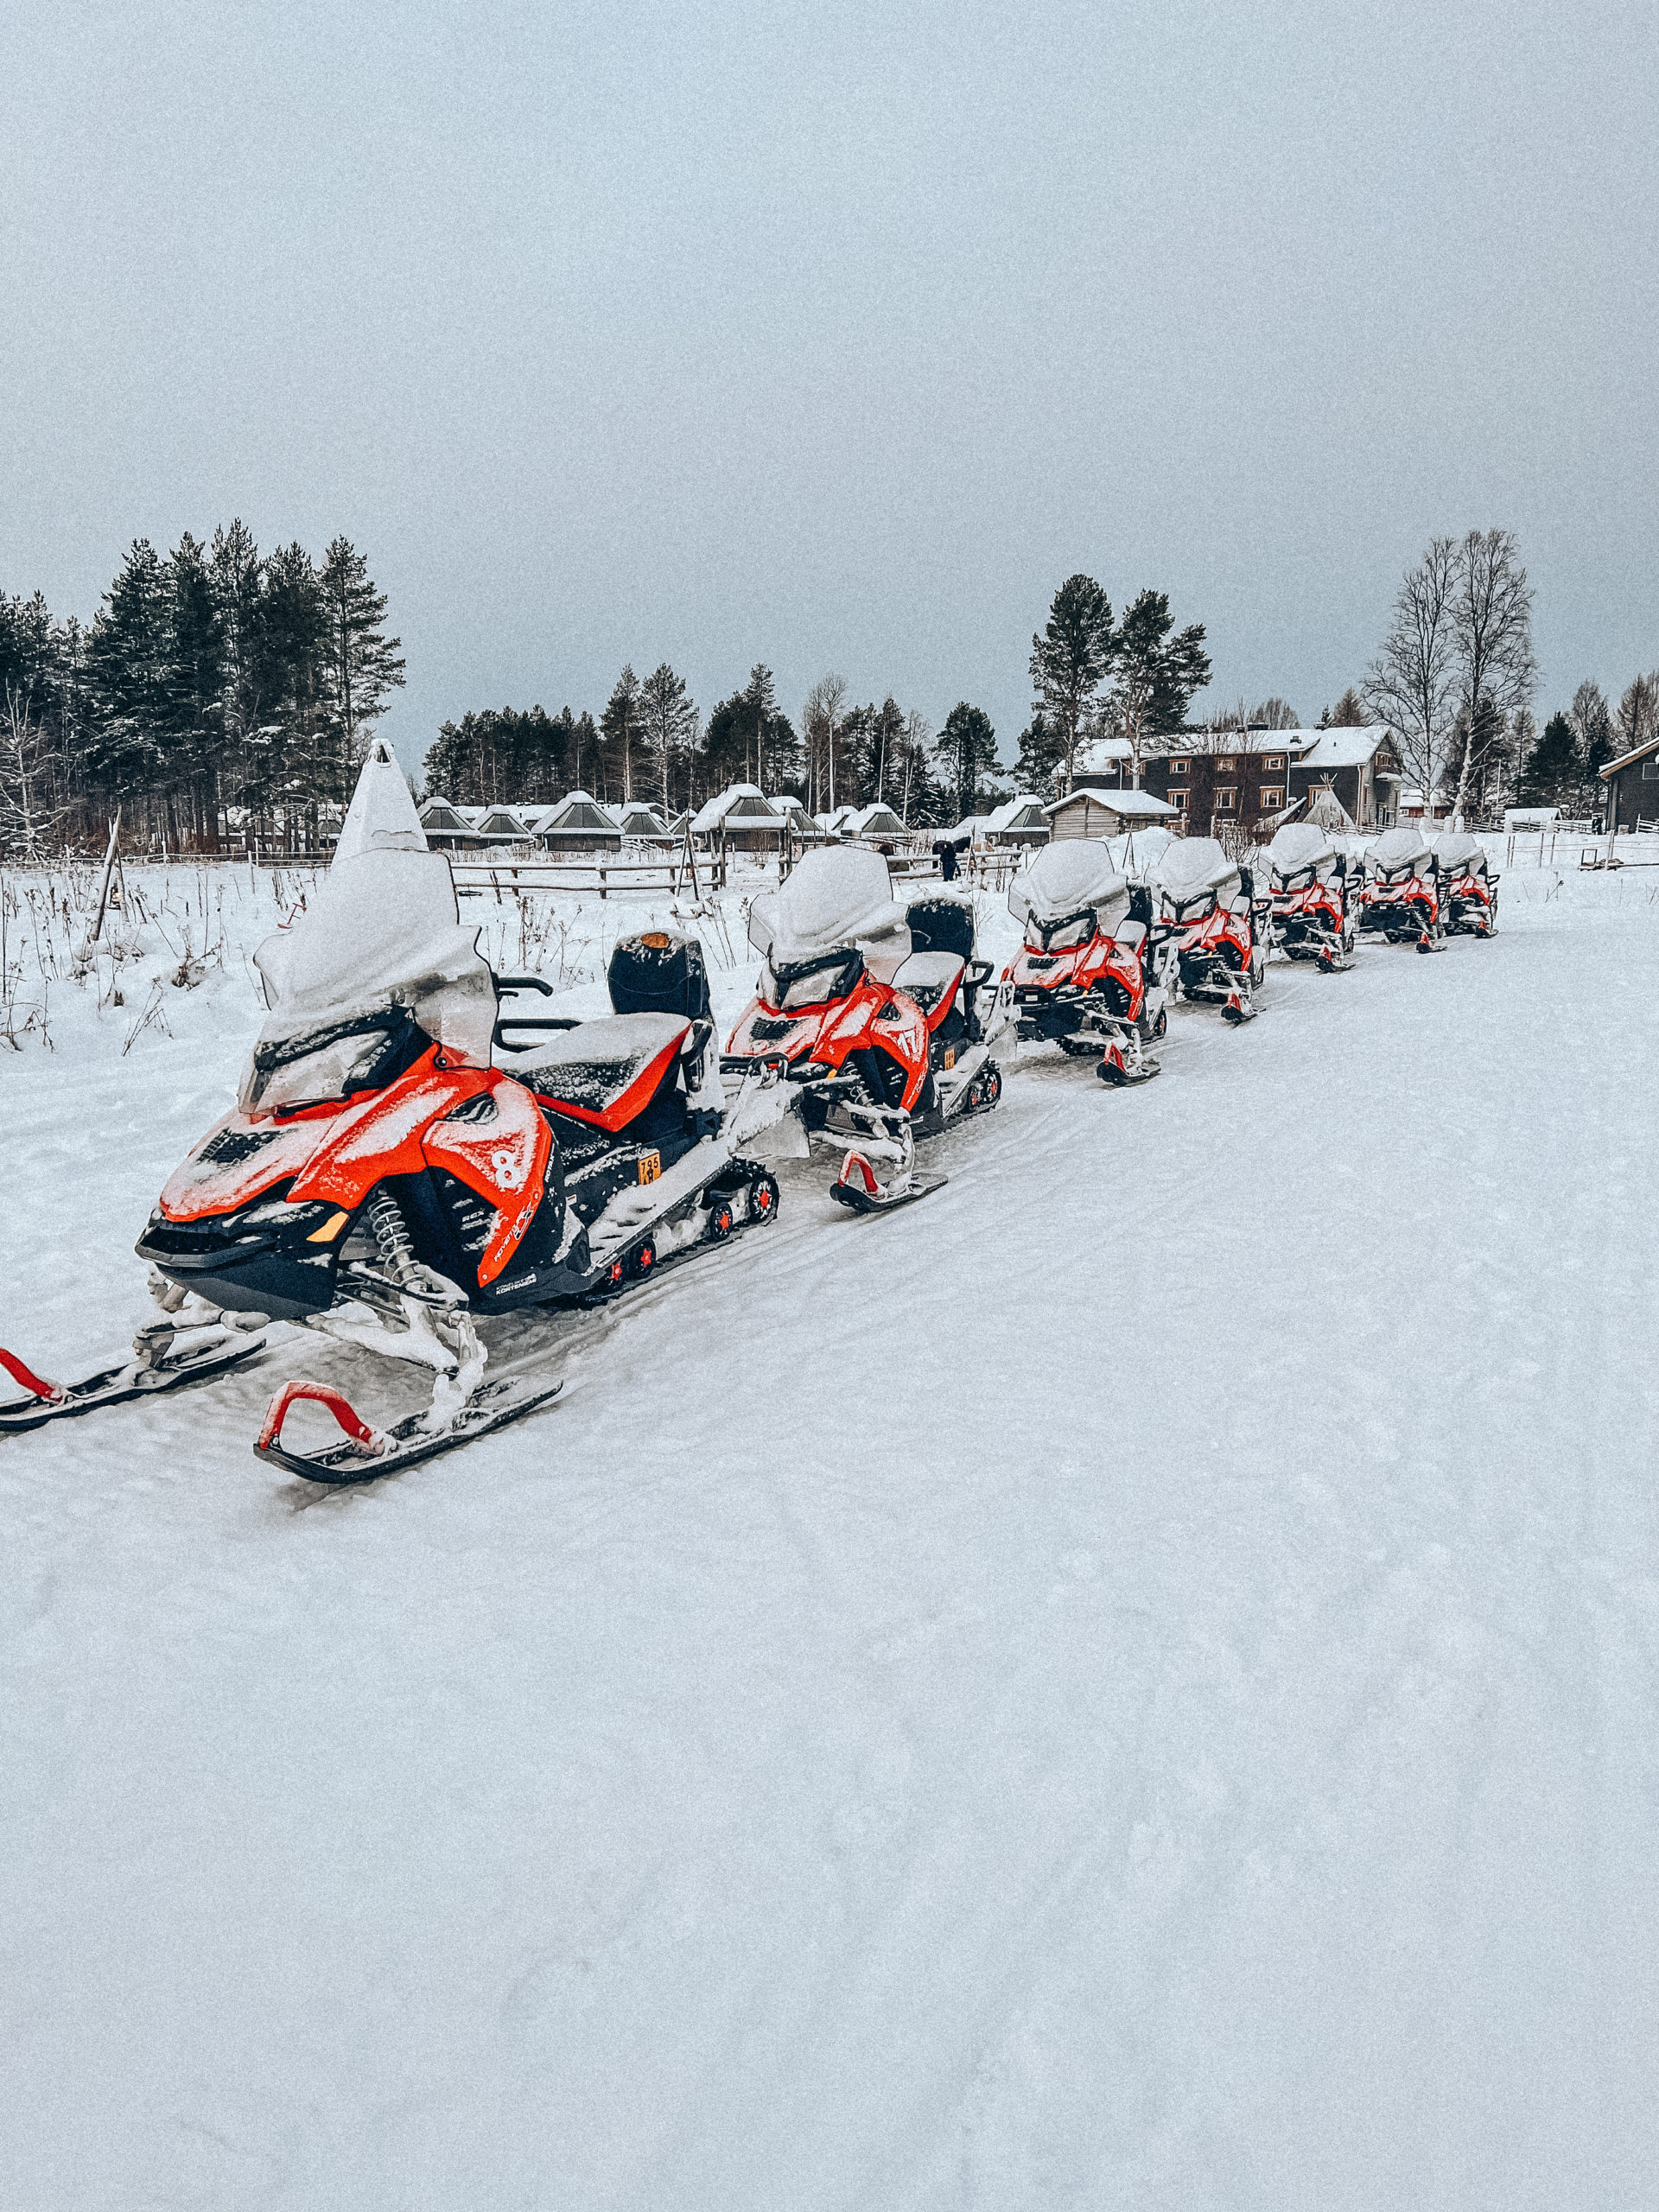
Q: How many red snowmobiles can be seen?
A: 7